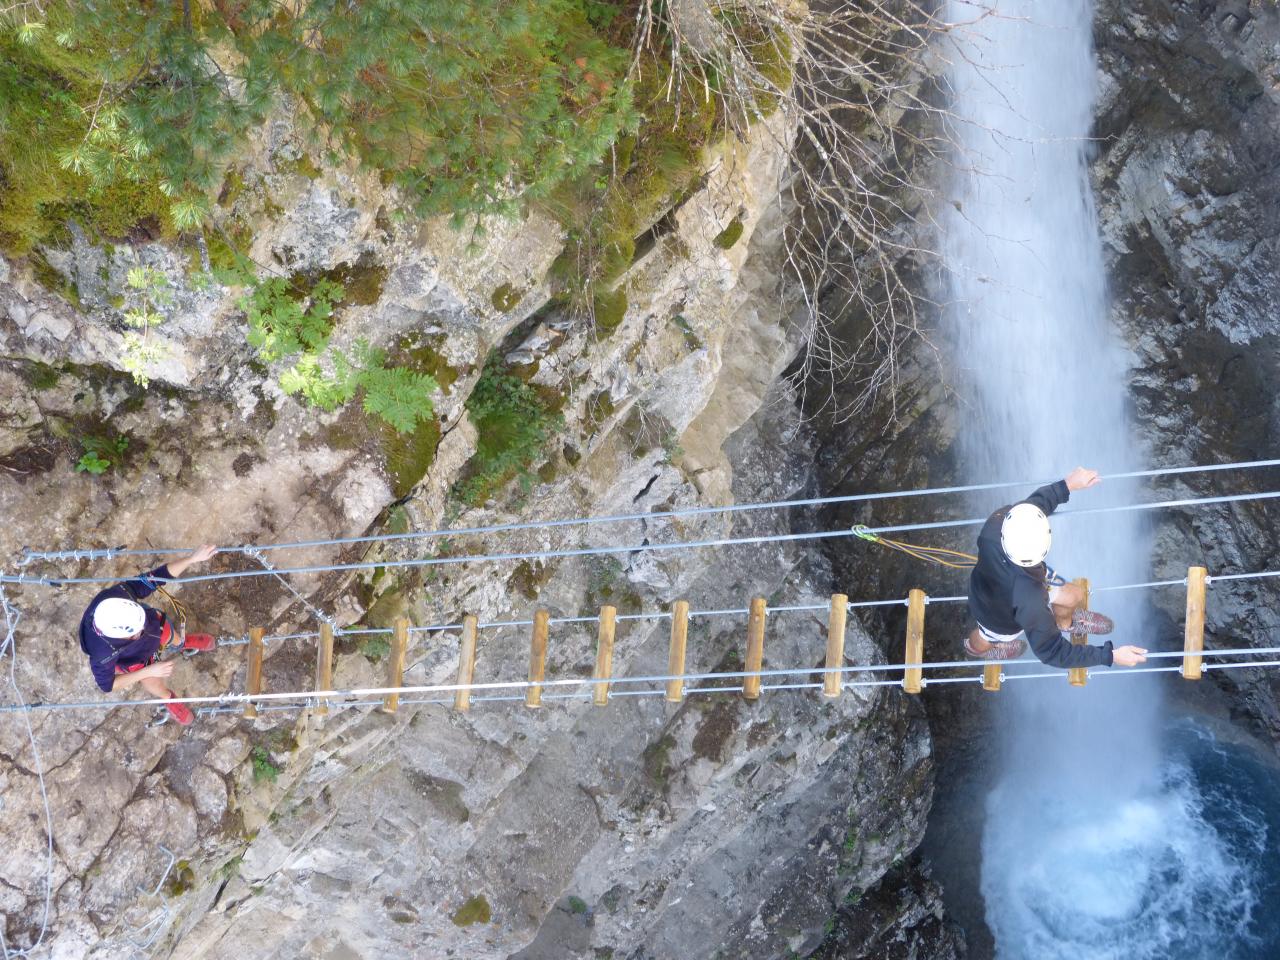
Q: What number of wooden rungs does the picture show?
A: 13